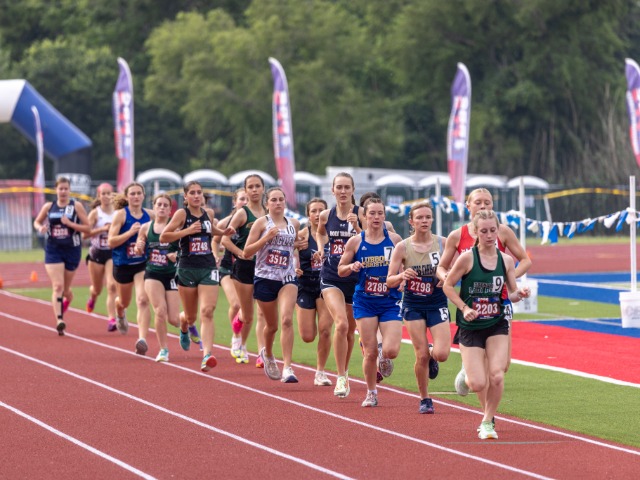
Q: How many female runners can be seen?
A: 15